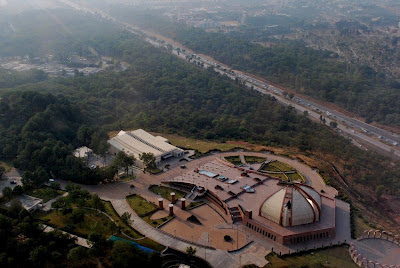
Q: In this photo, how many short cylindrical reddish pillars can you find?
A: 4